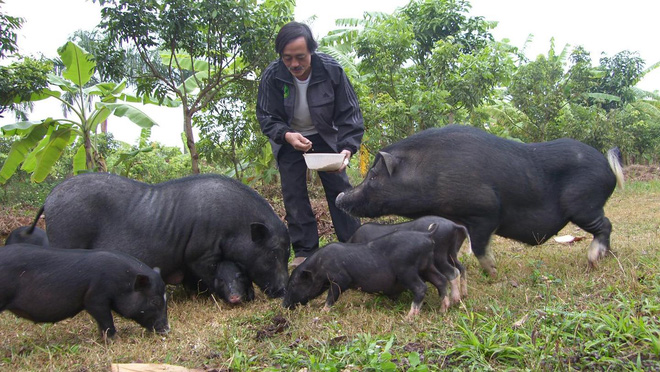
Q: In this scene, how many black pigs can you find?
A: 7